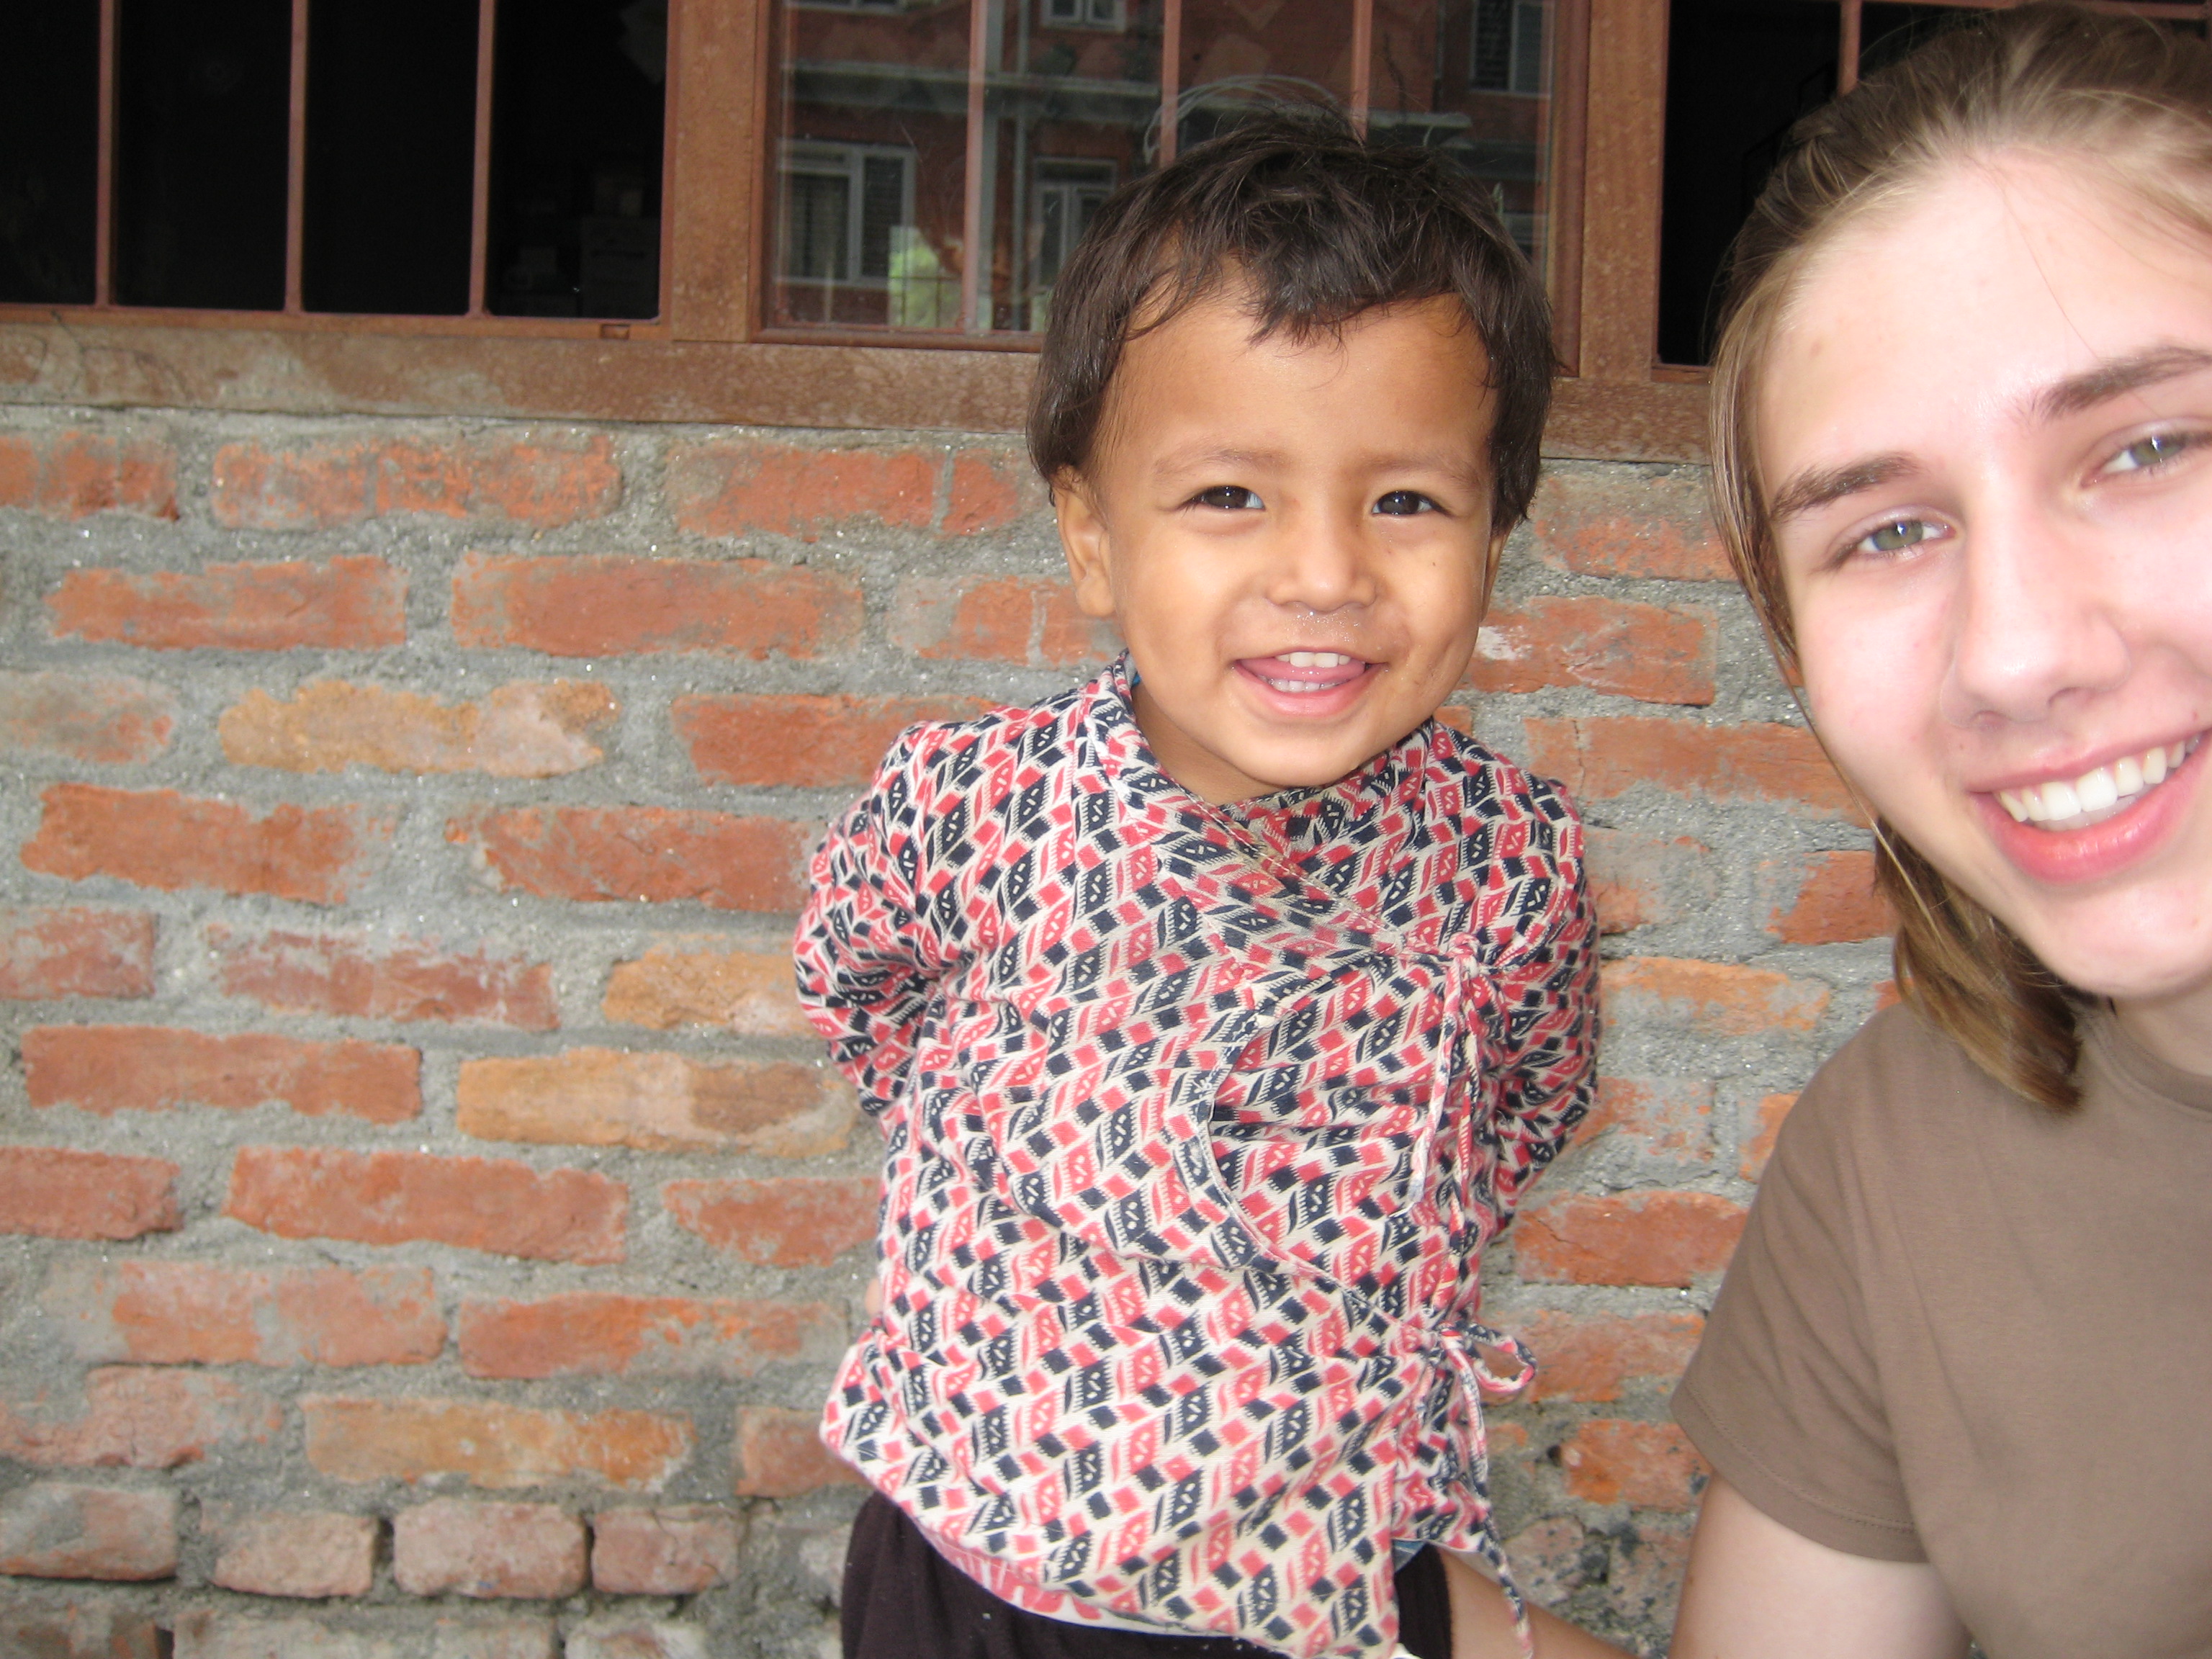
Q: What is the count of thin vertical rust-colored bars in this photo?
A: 7